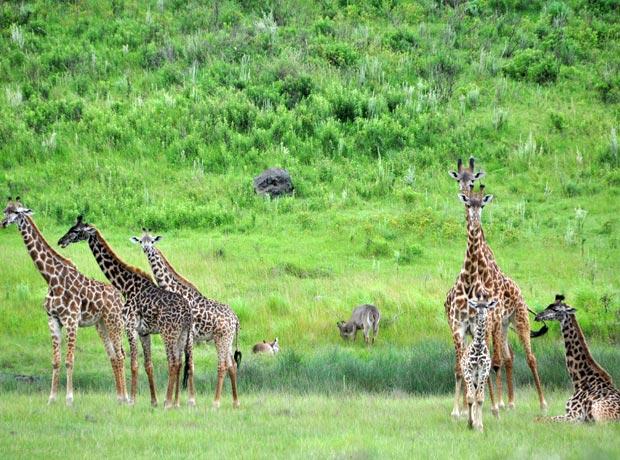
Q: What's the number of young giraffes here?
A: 1